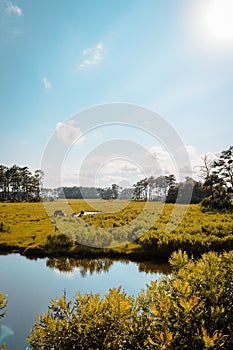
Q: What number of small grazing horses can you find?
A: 2